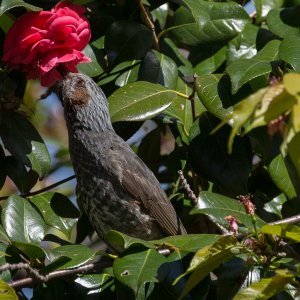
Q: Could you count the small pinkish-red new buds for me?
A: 2